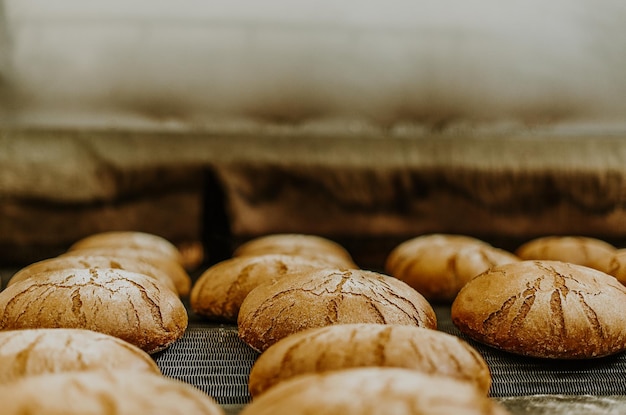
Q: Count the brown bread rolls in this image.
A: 15